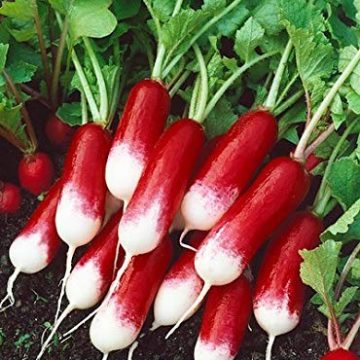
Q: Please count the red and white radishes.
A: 11